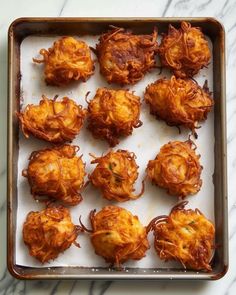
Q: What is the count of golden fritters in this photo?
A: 12